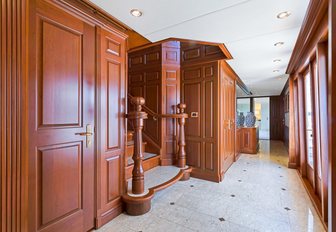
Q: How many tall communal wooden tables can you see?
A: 0